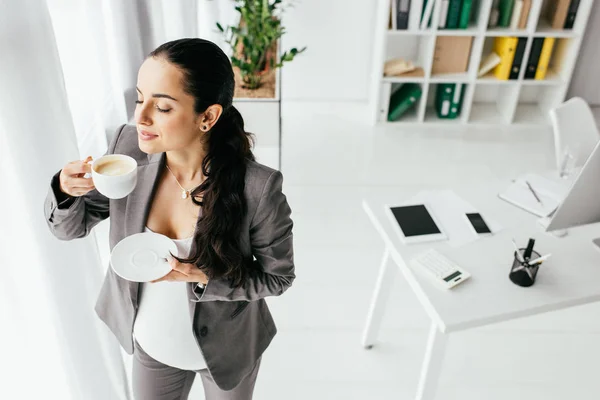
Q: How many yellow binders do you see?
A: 2